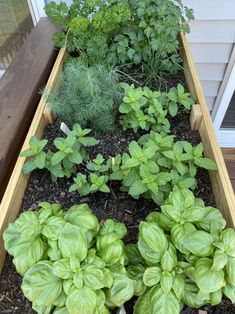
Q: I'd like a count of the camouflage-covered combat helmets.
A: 0